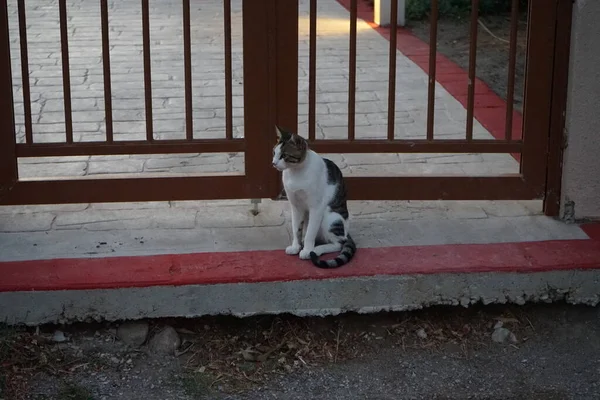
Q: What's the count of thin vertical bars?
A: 12